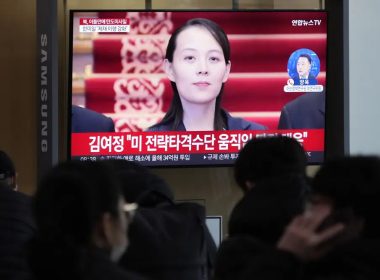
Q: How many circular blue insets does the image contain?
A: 1